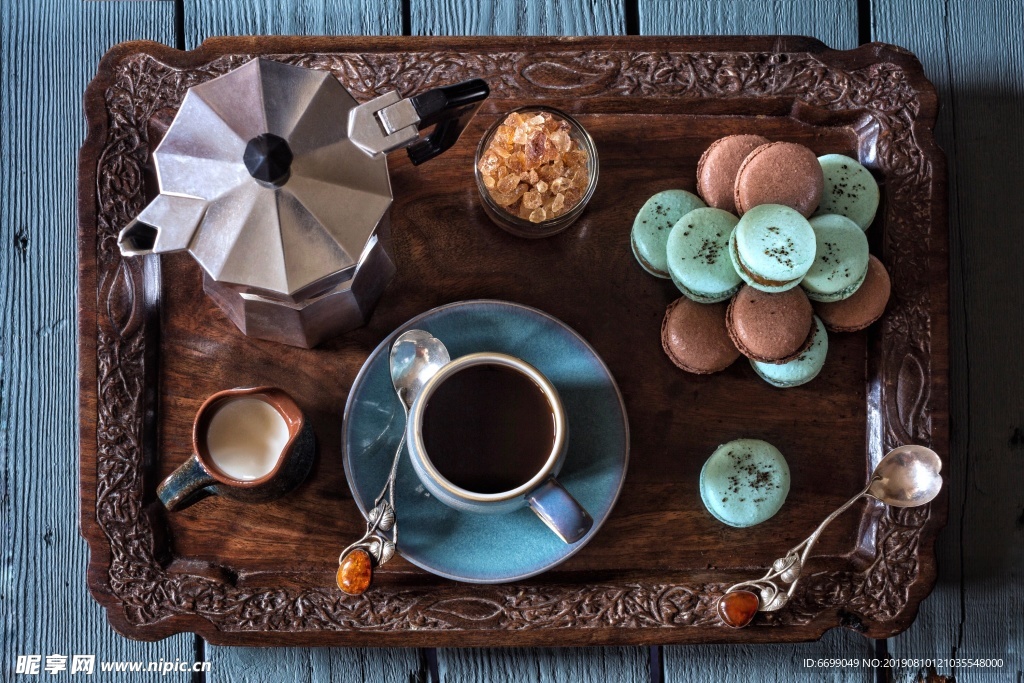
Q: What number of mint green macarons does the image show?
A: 7